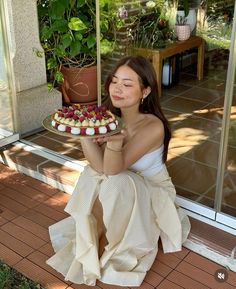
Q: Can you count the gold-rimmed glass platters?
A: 1